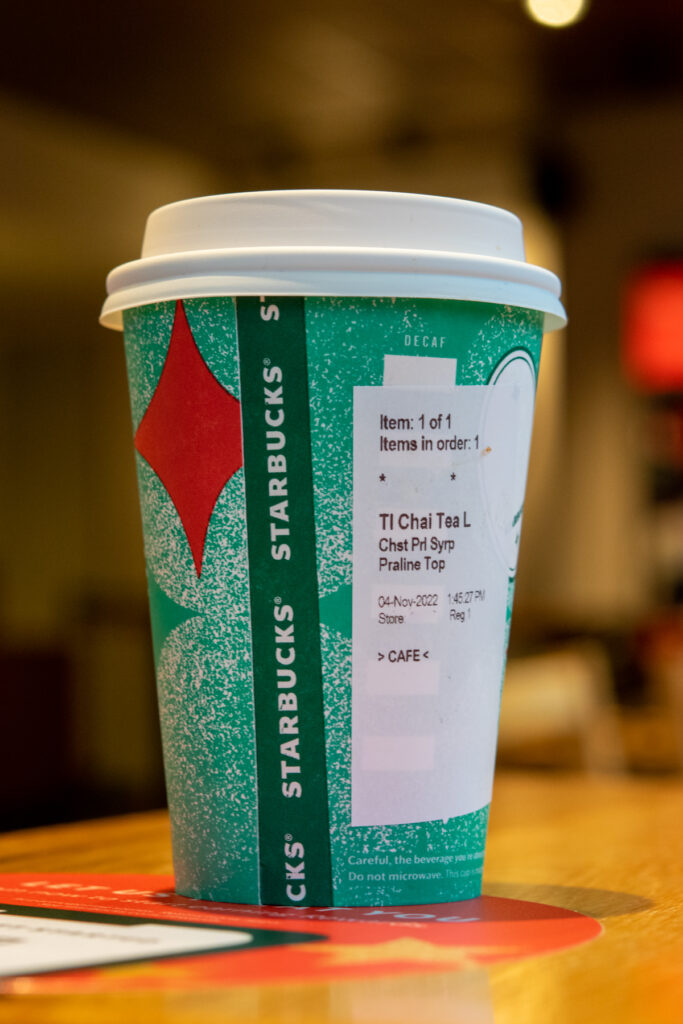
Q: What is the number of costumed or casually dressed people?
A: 0